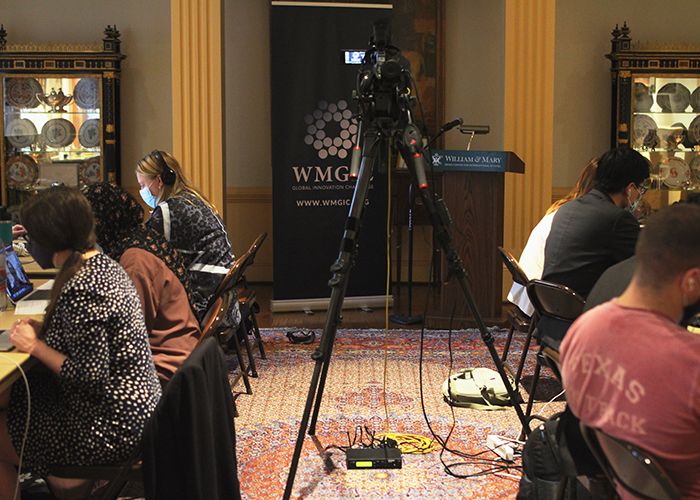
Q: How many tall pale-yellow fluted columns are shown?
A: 2